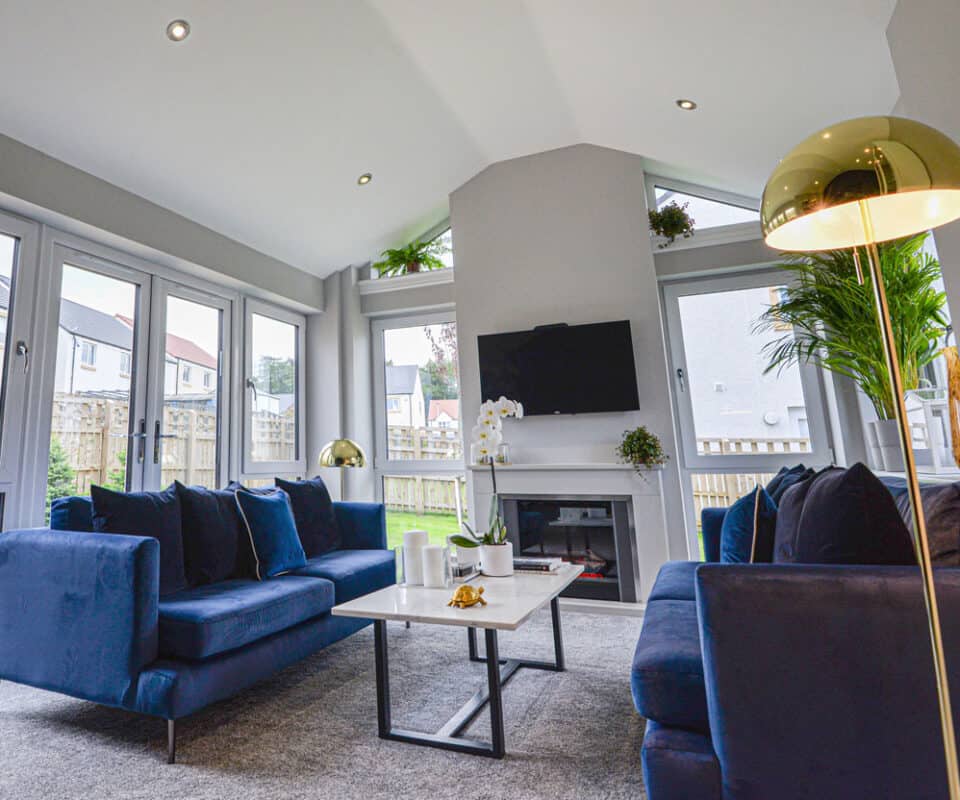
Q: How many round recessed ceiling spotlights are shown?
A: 3